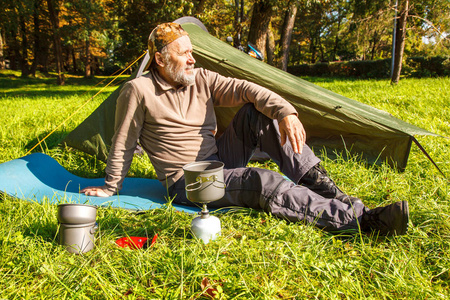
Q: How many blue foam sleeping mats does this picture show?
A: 1